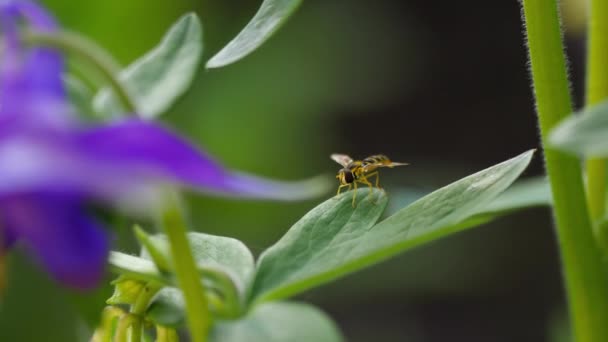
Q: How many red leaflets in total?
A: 0